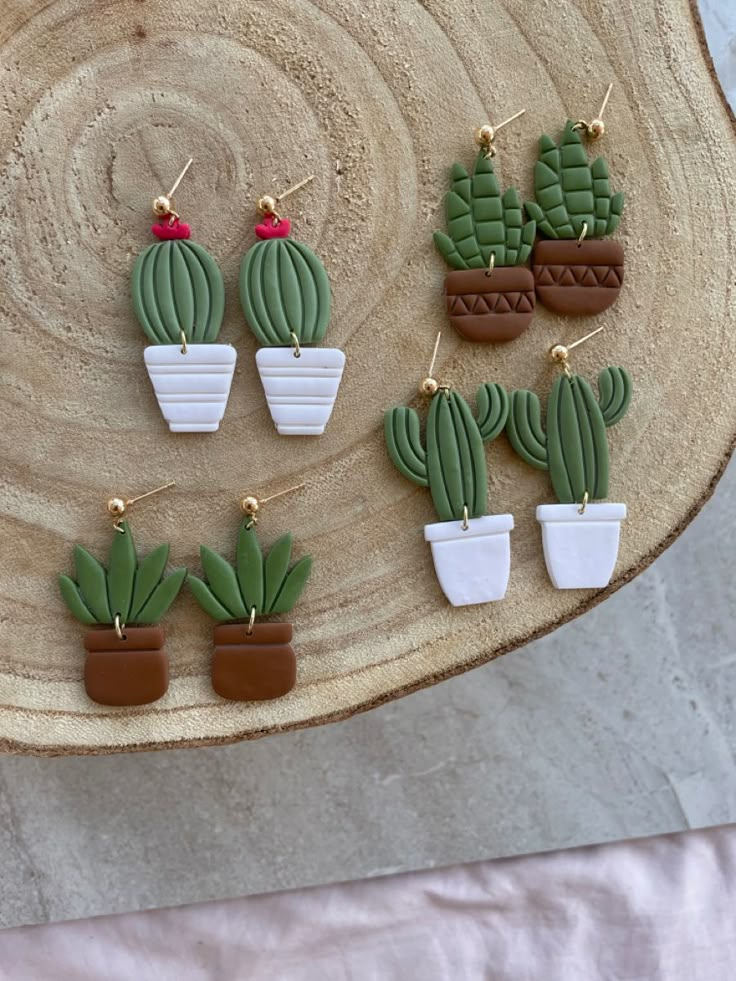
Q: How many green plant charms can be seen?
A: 8